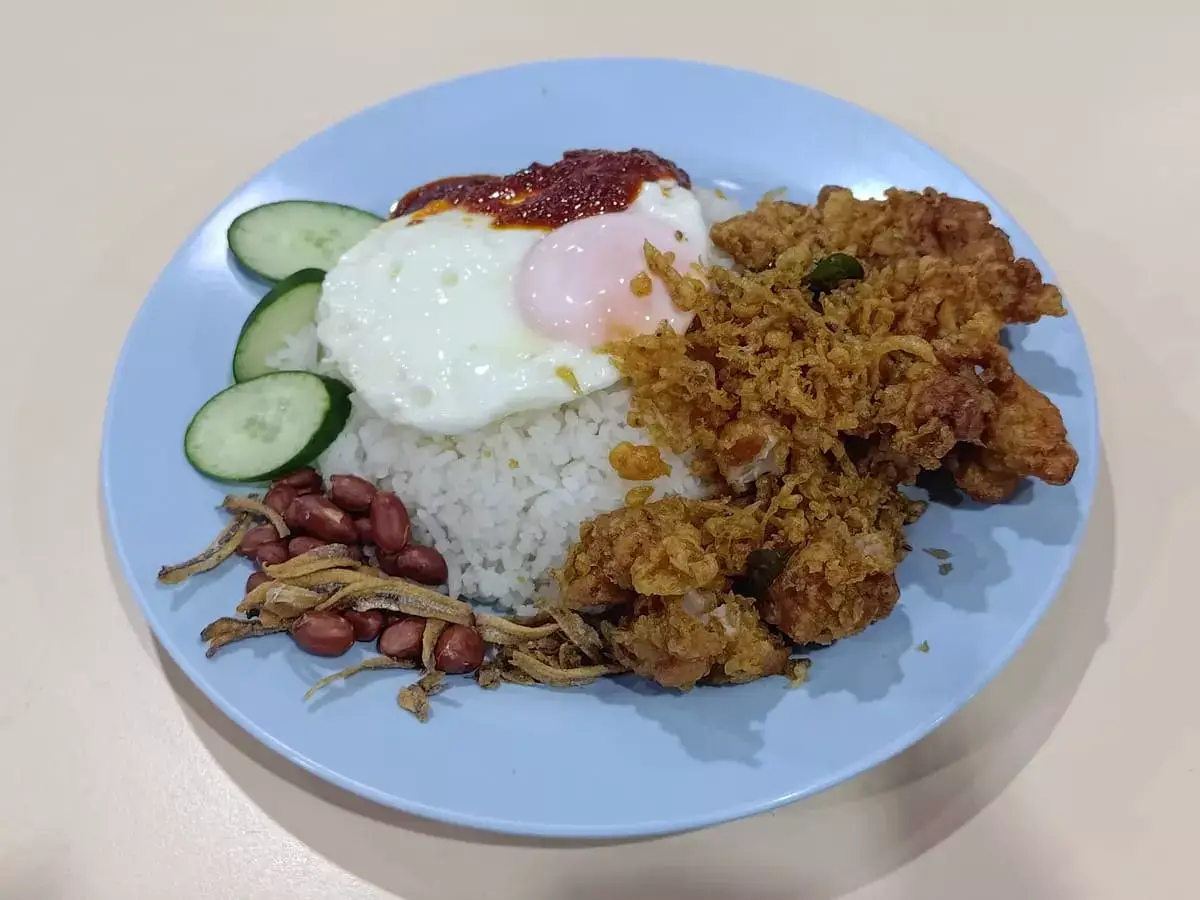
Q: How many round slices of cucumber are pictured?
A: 3